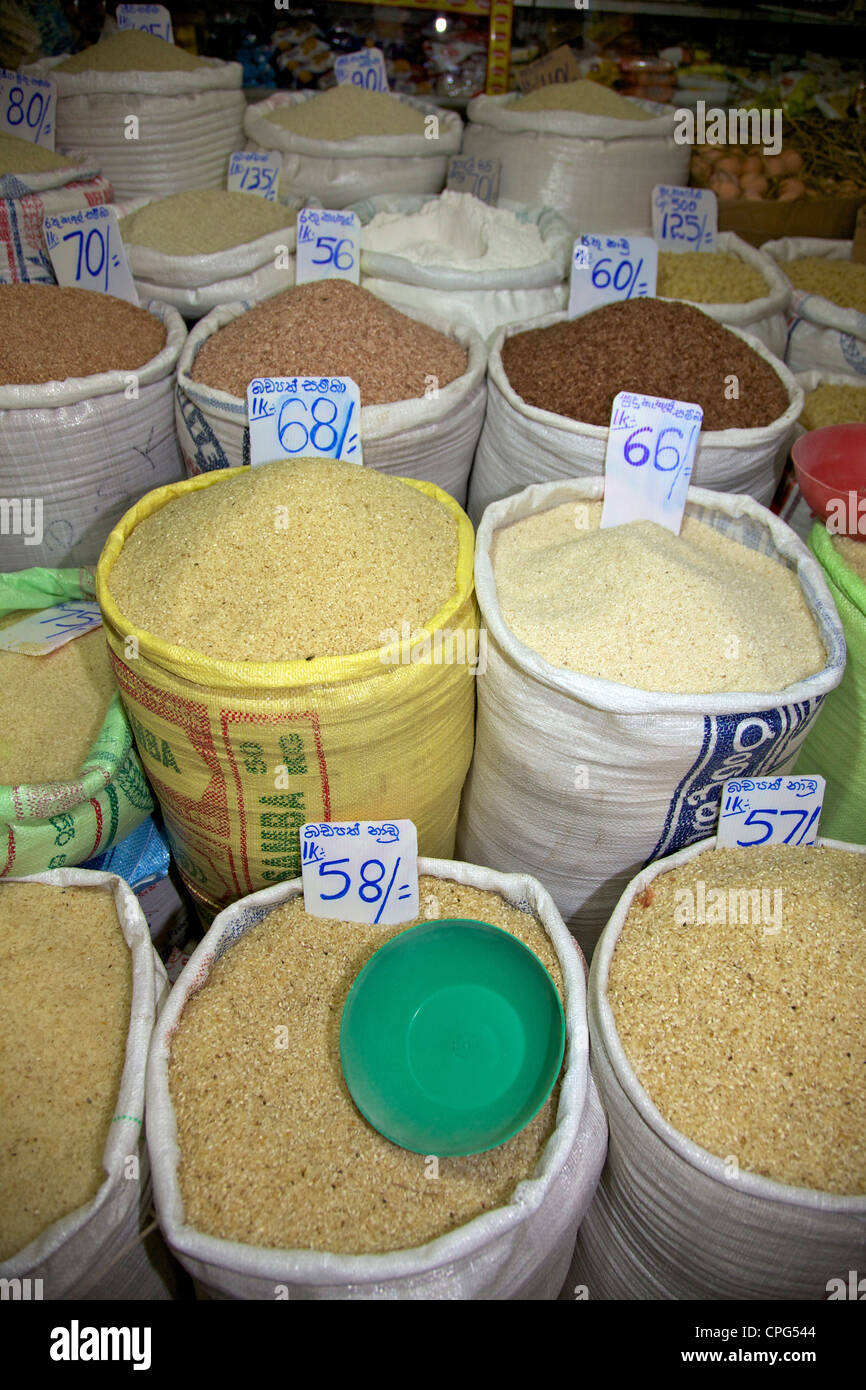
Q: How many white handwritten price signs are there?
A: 13